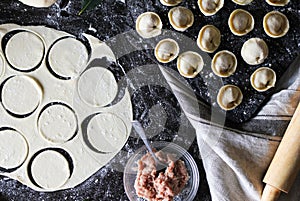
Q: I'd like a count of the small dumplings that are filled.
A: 15